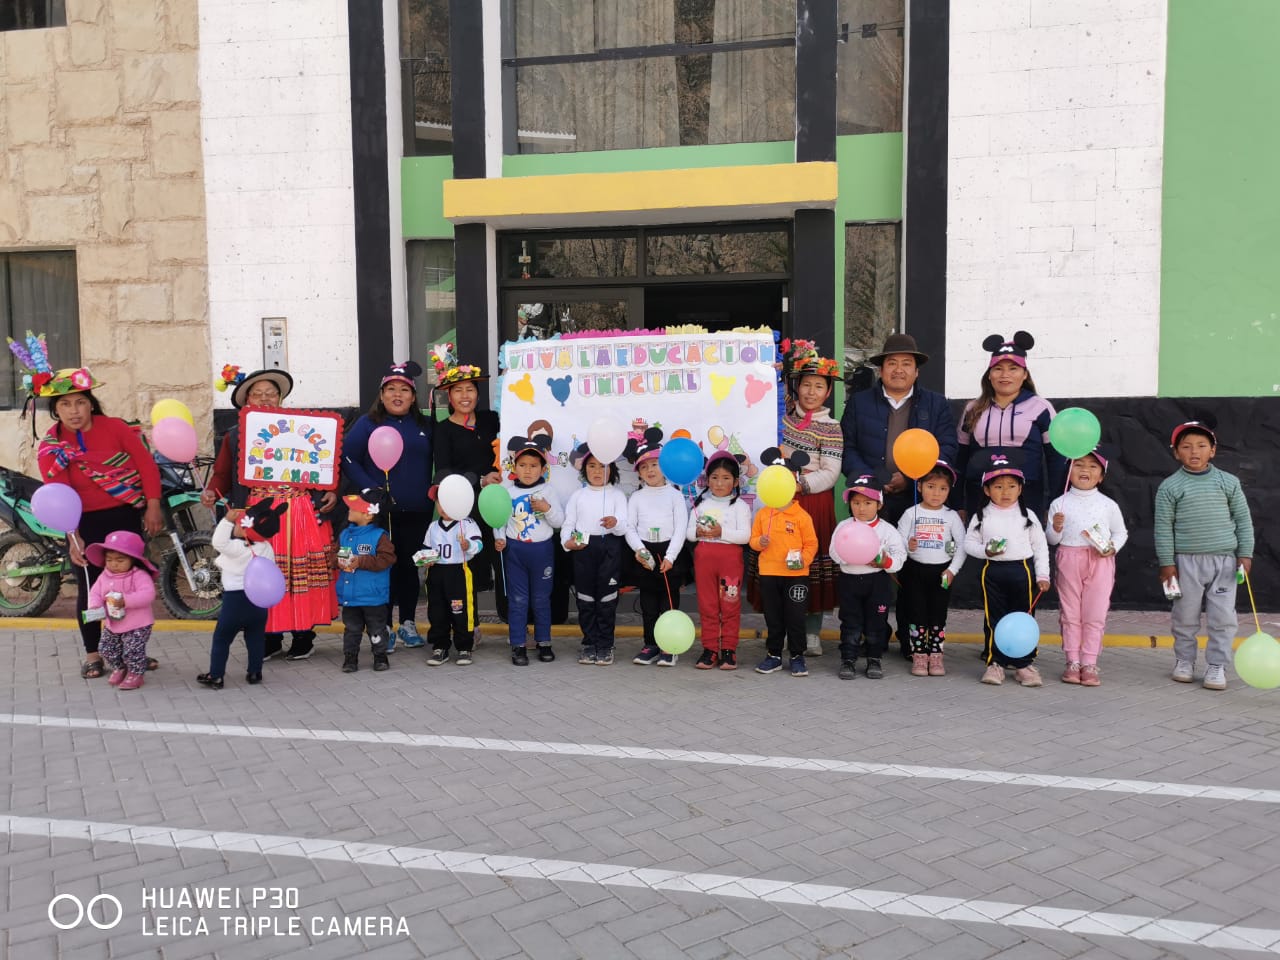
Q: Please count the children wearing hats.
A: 14